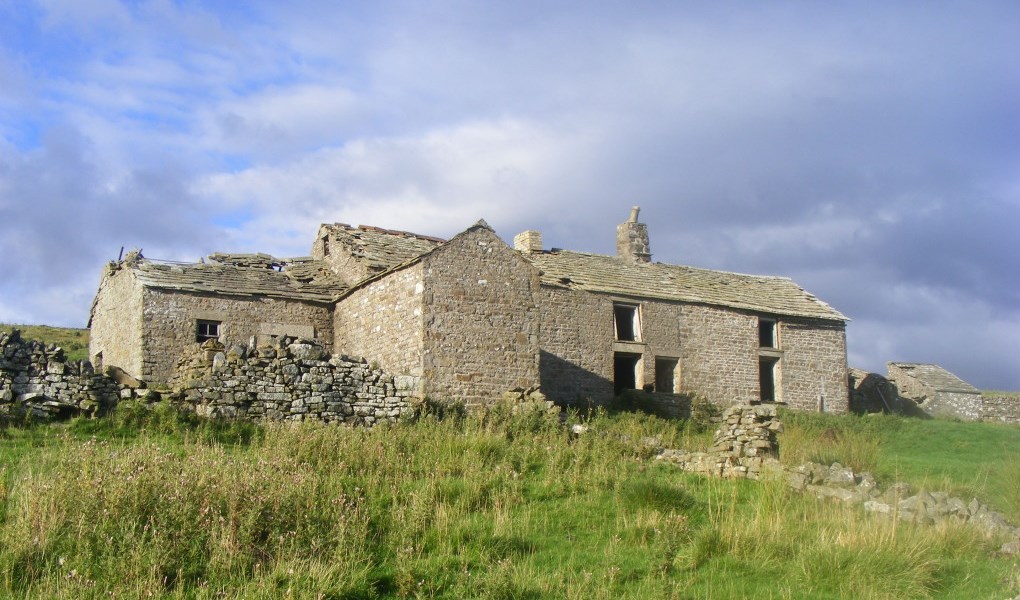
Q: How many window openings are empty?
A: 5